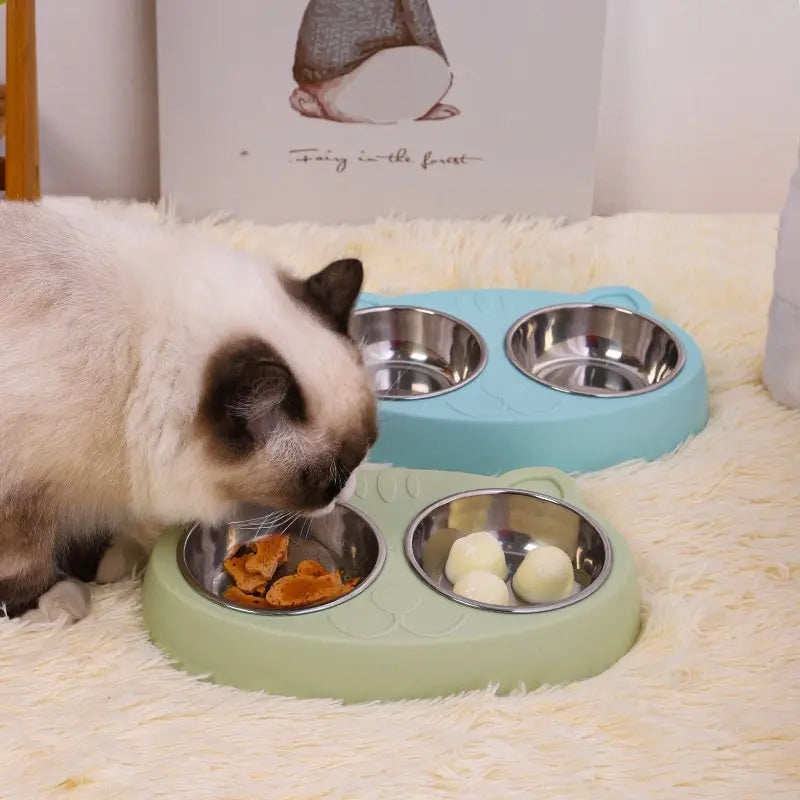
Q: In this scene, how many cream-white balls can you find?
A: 3